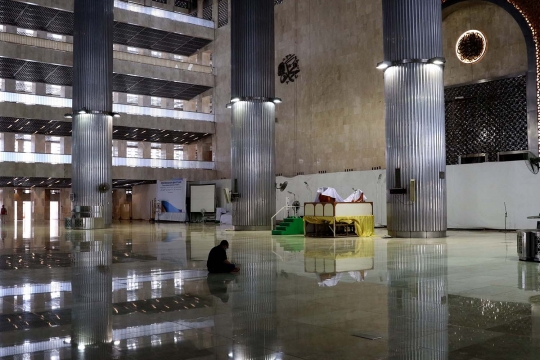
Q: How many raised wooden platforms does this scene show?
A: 1